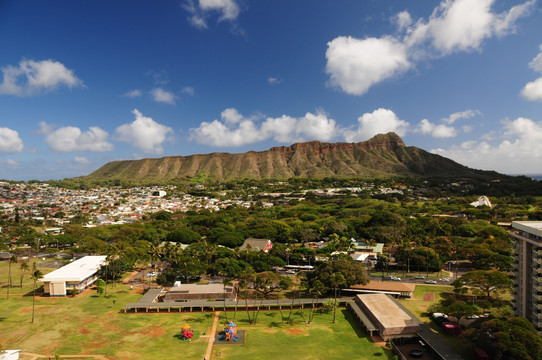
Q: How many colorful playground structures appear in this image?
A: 2